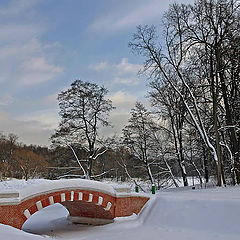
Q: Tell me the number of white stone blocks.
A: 9